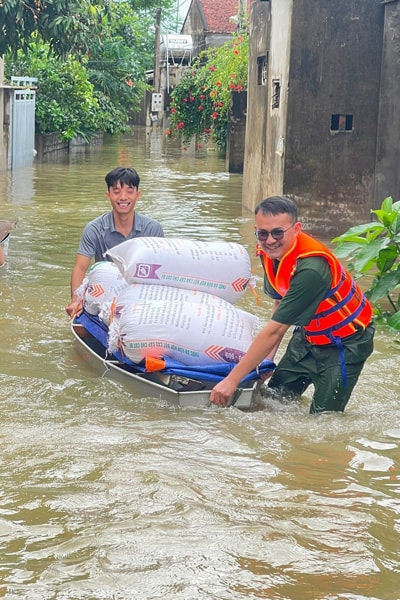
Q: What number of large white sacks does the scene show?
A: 4